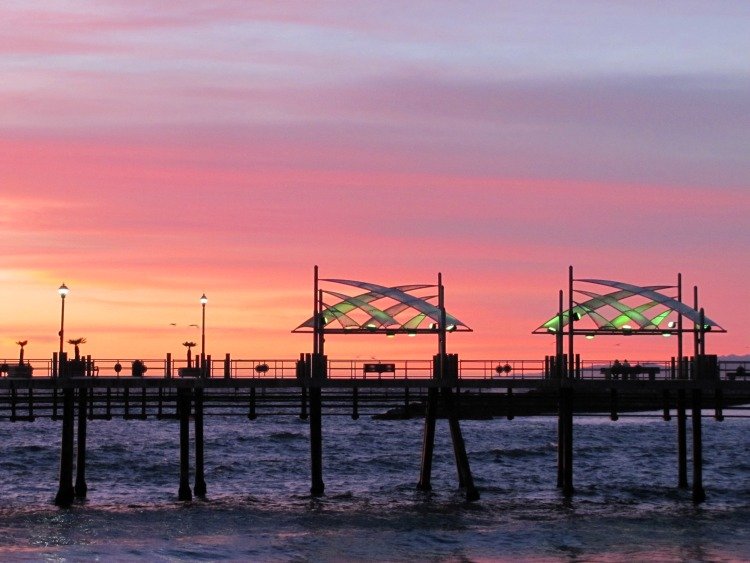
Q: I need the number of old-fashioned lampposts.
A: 2